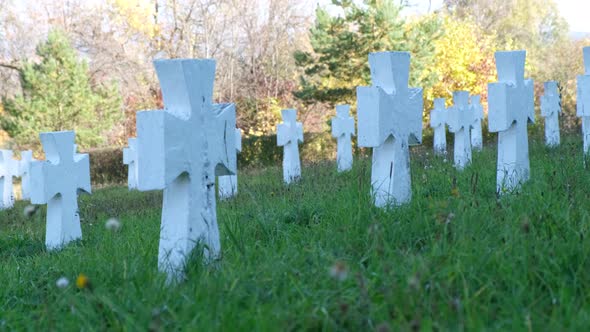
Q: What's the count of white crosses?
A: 15